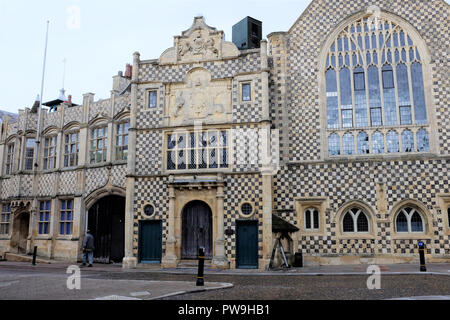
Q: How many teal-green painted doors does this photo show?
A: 2